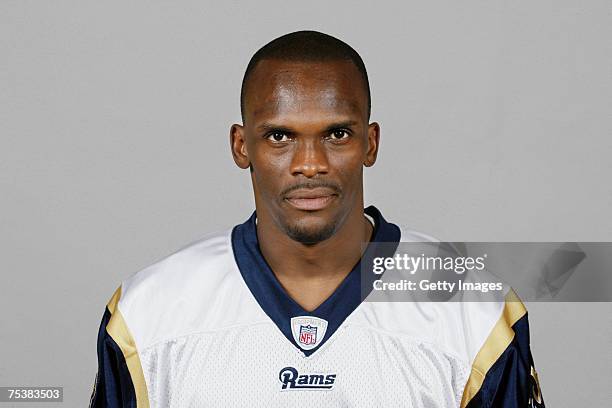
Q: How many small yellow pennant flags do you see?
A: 0